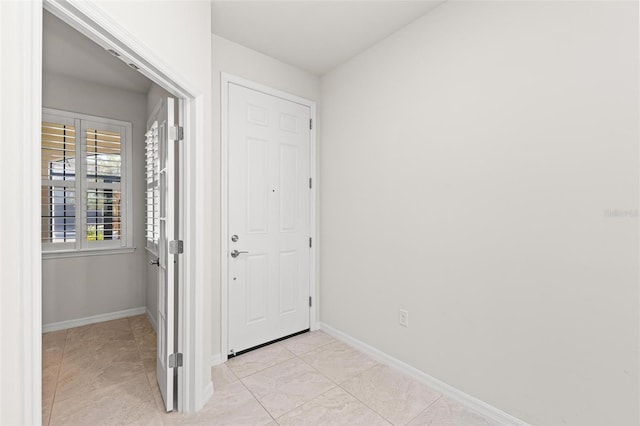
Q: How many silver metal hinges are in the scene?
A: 7